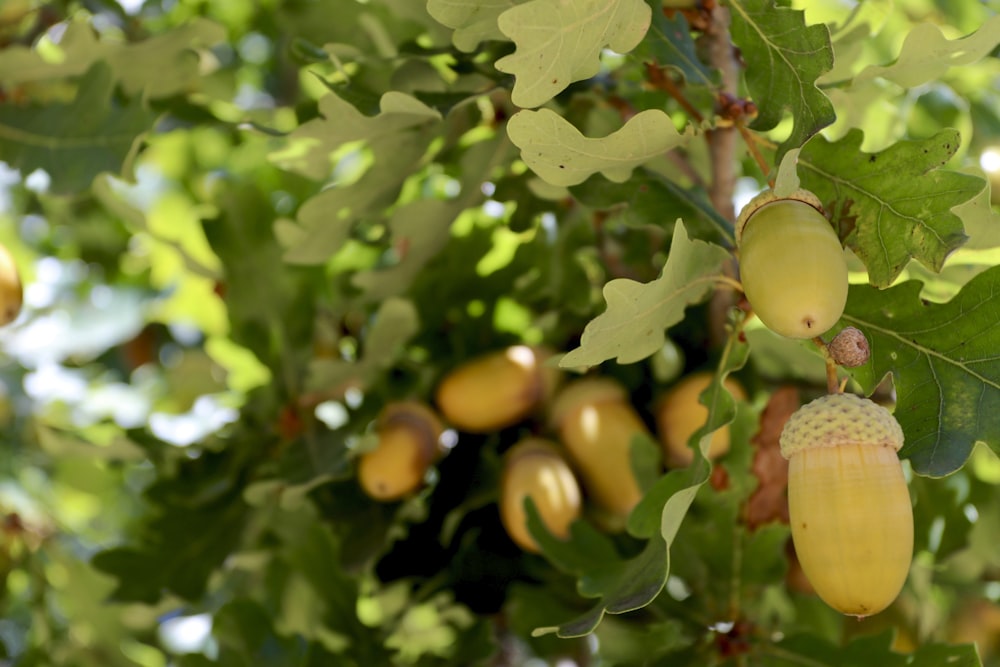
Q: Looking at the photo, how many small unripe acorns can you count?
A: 1